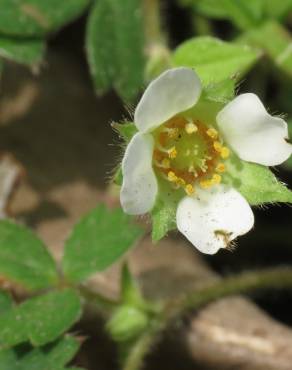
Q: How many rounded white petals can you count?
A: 4